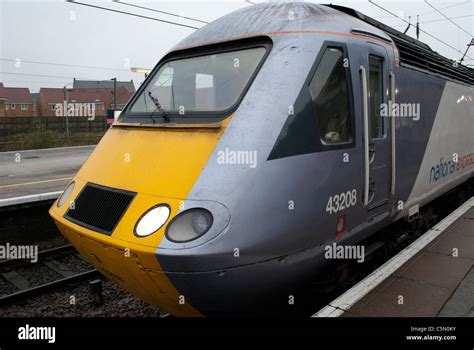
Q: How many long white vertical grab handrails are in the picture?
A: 2